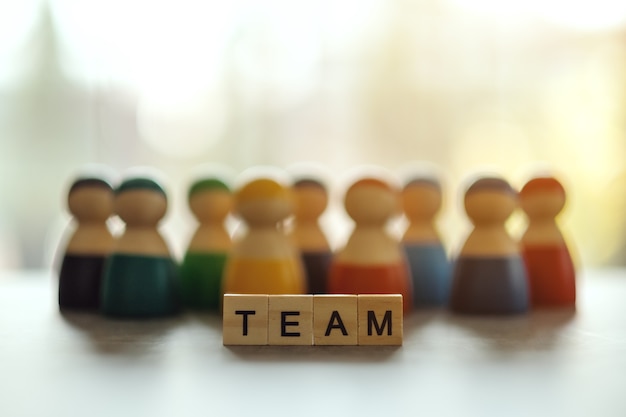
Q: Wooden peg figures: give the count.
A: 9